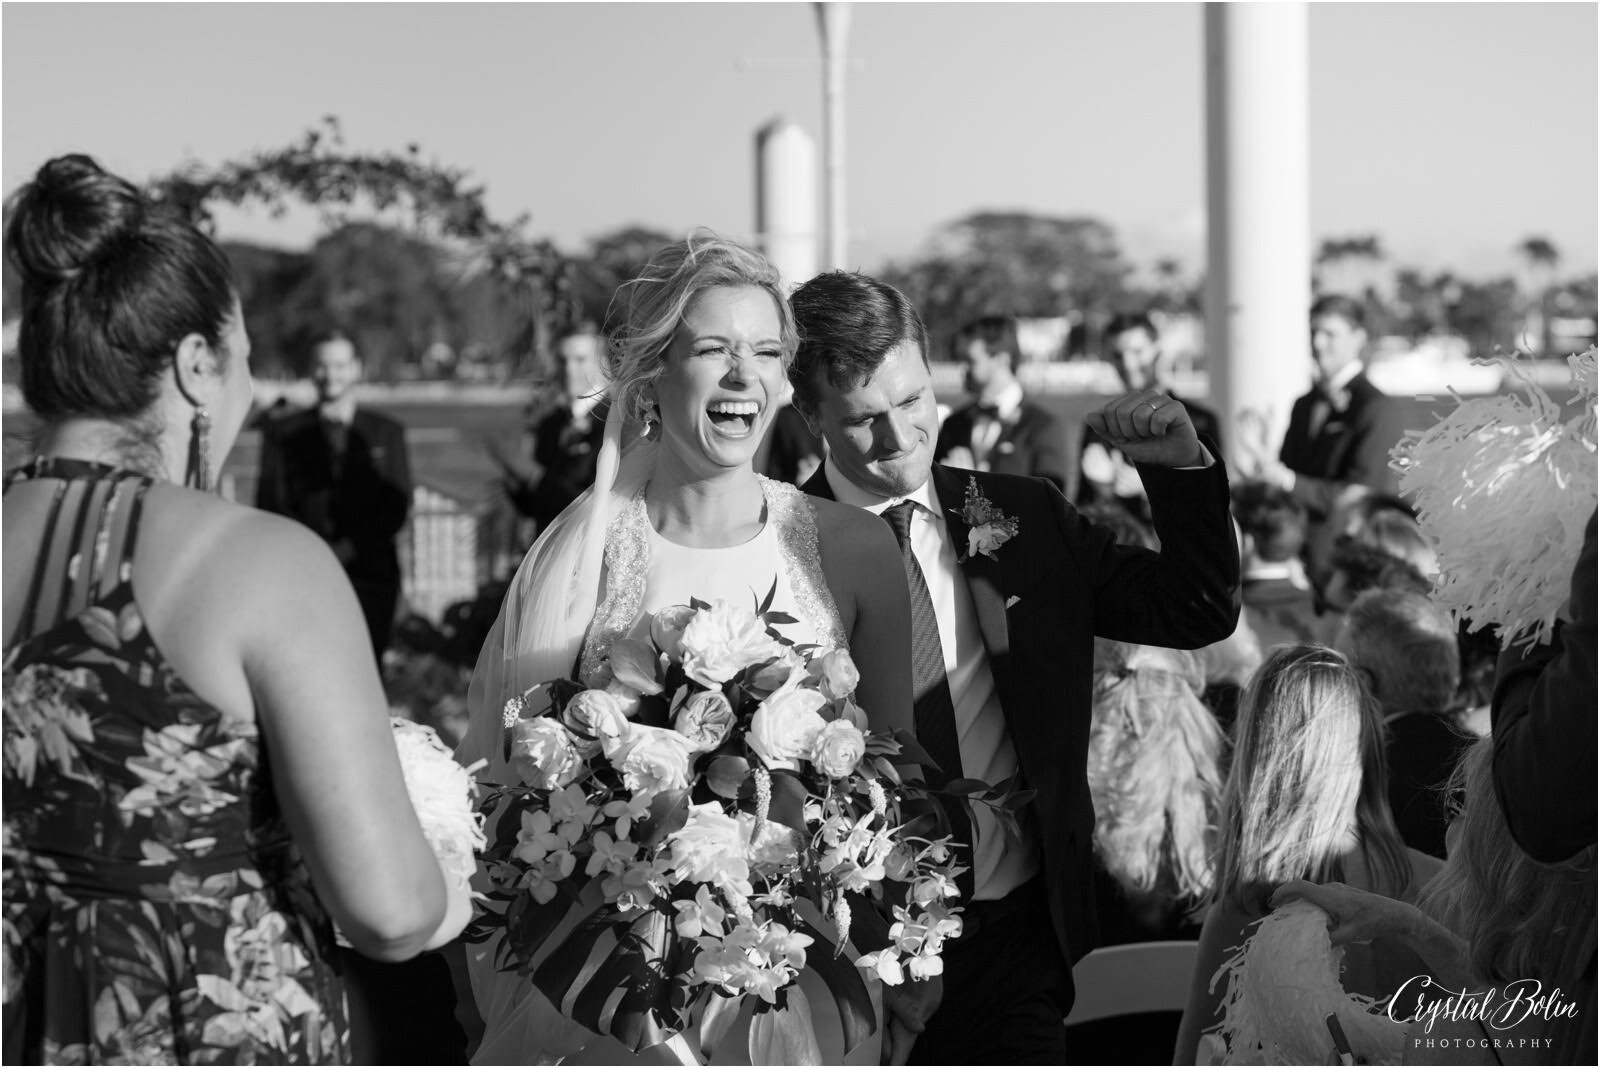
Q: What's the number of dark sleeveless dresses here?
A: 1